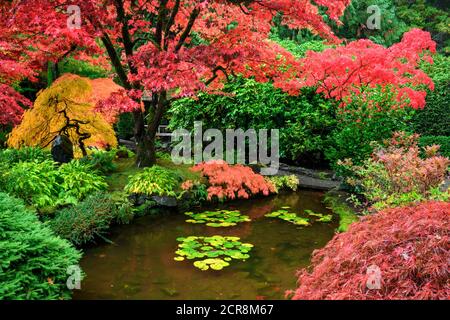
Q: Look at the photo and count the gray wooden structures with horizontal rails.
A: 1